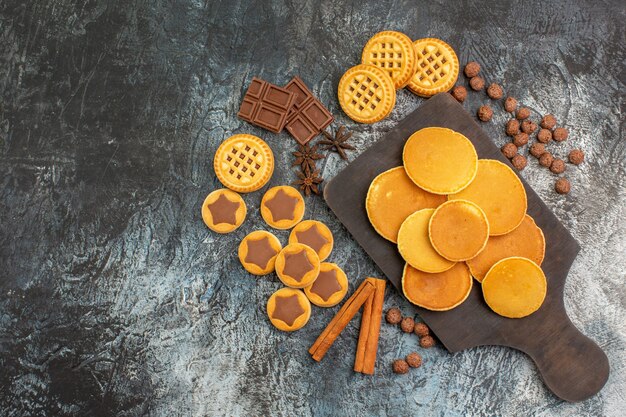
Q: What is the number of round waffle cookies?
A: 4